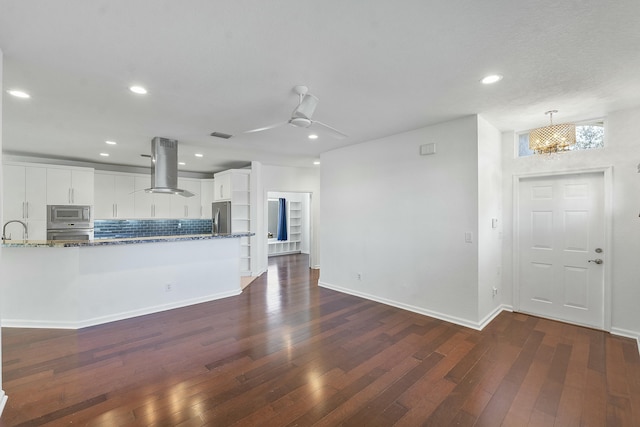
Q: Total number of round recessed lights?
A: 9